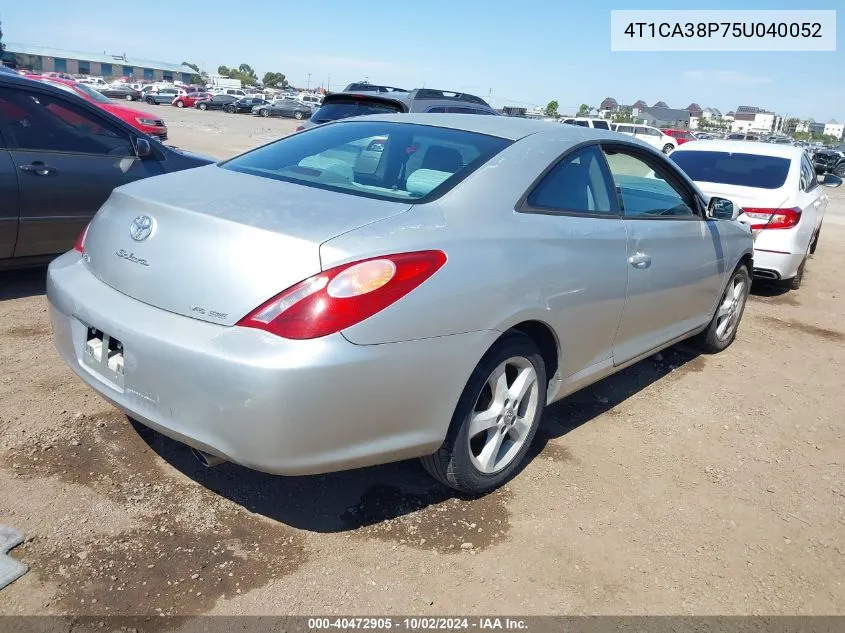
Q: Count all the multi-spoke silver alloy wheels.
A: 2